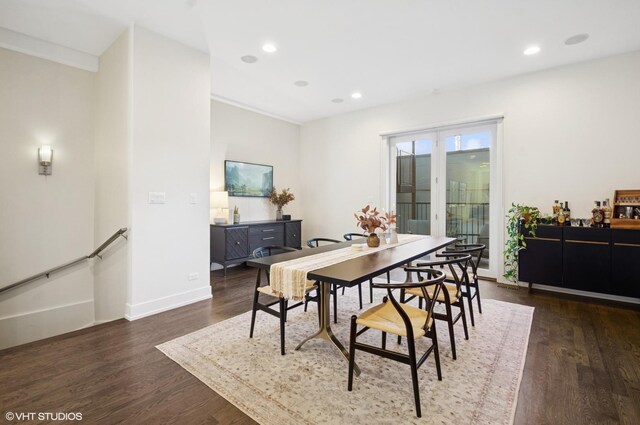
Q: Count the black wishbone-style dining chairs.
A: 6